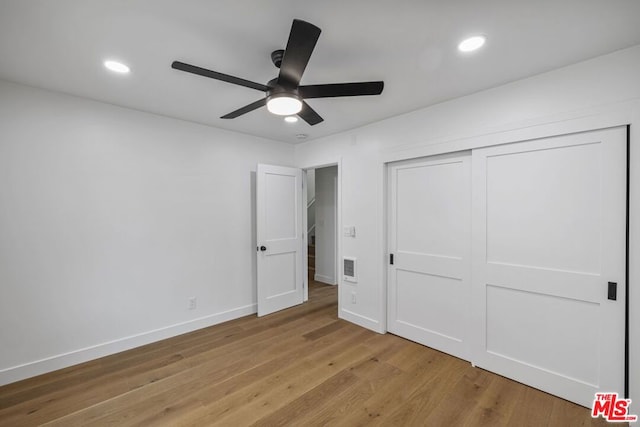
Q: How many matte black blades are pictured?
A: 5